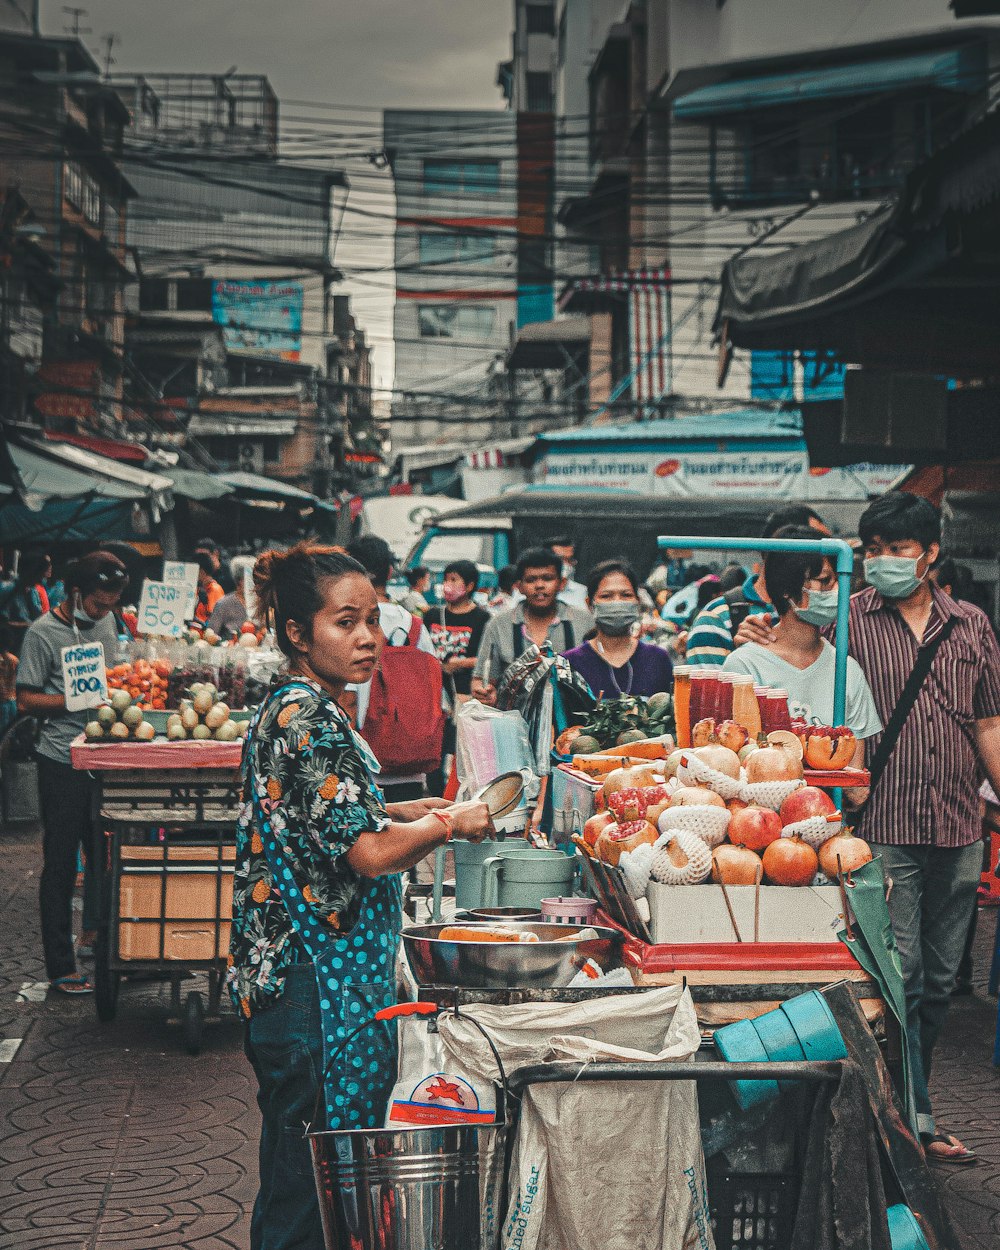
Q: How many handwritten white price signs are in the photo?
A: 3